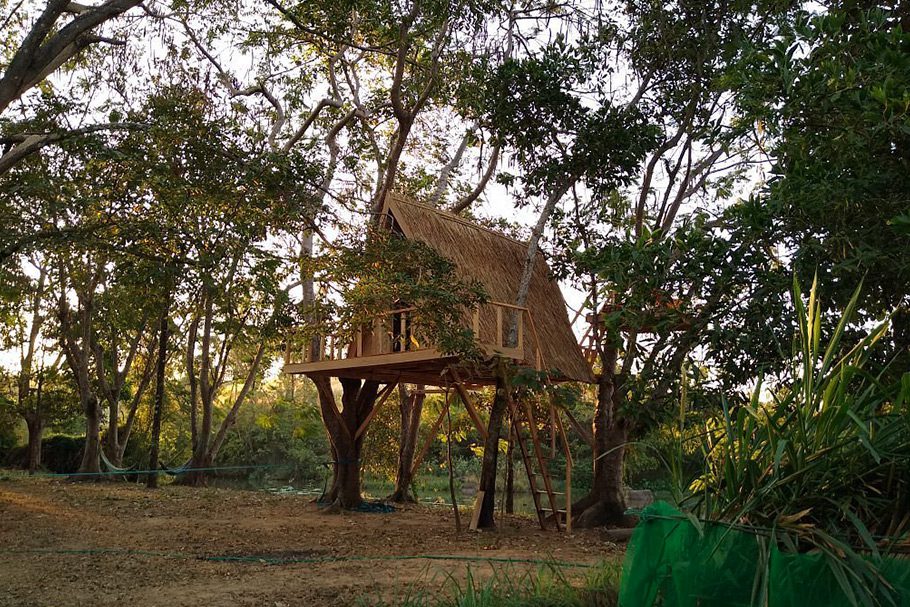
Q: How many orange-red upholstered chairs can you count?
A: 0